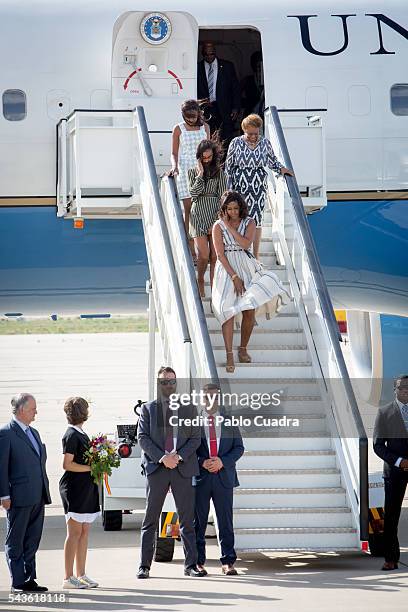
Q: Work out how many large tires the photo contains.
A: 3